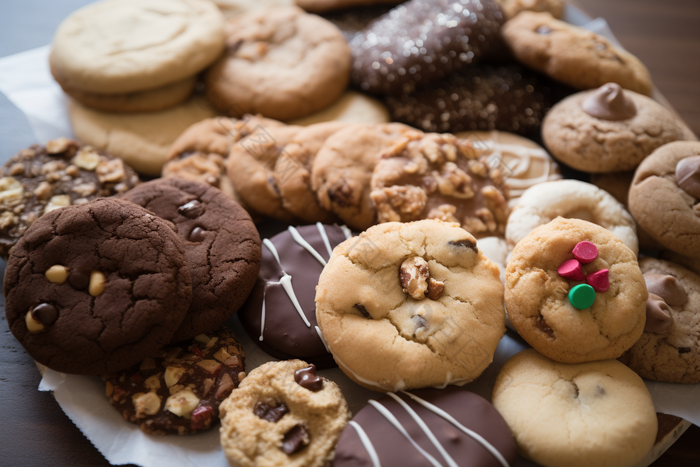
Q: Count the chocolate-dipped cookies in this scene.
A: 2